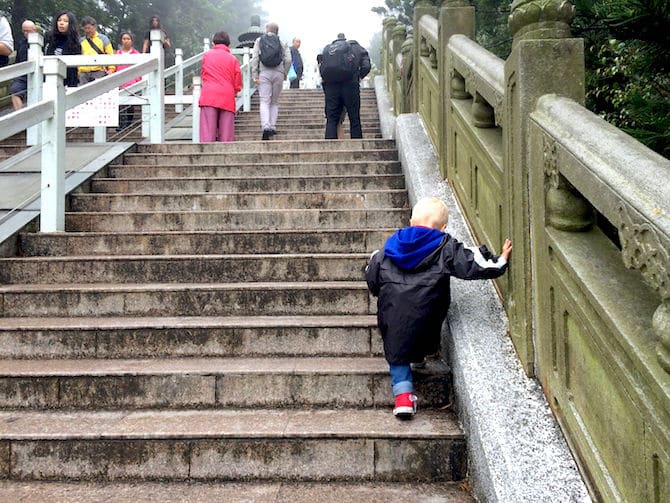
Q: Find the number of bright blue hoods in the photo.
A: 1